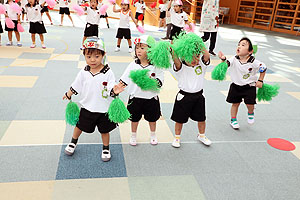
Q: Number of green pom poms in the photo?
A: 7